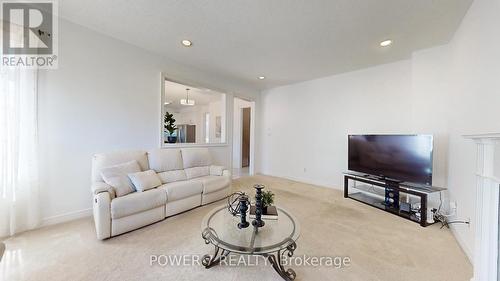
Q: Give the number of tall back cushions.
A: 3